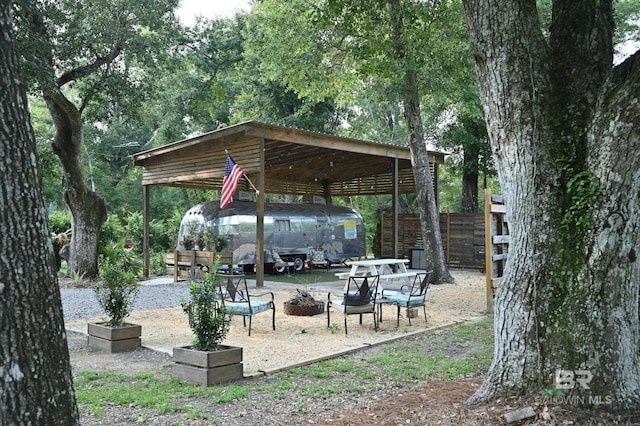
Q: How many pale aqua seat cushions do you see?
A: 2